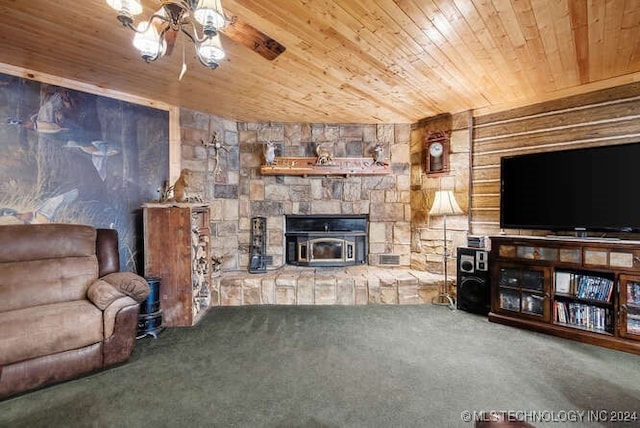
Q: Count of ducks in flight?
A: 3